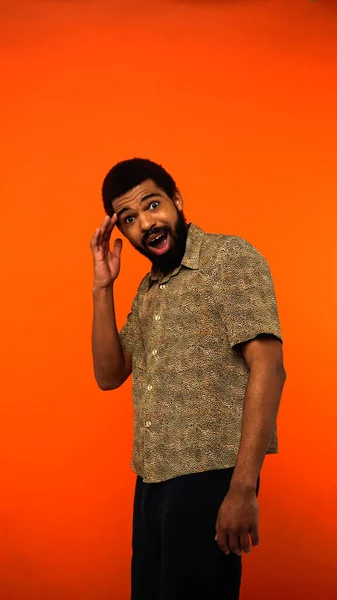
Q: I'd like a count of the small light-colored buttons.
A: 5